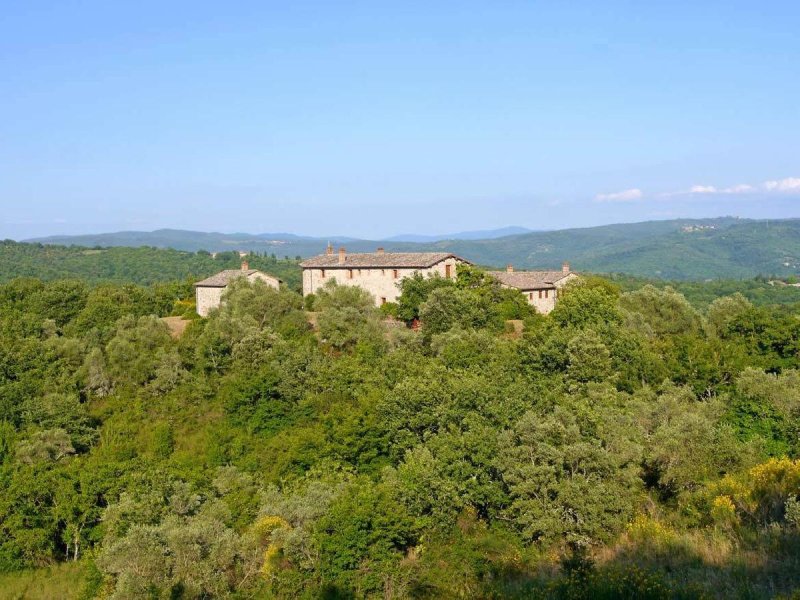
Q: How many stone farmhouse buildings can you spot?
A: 3